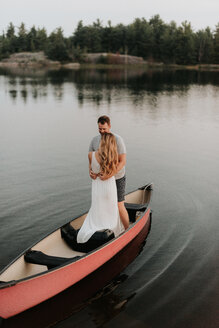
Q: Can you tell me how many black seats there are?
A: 3